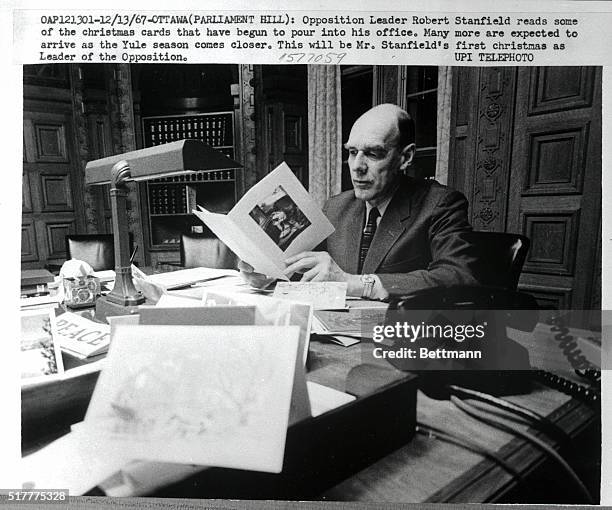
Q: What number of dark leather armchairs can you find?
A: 3